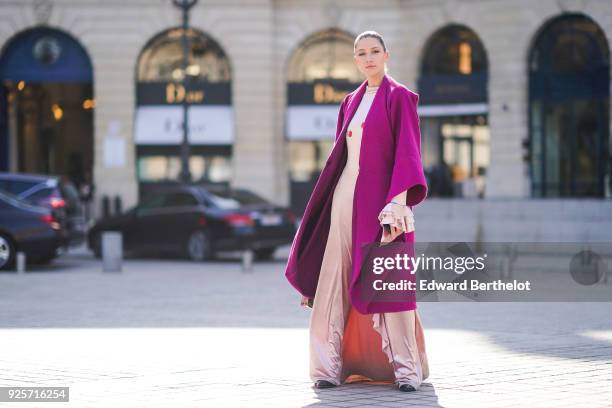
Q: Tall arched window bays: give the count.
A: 5